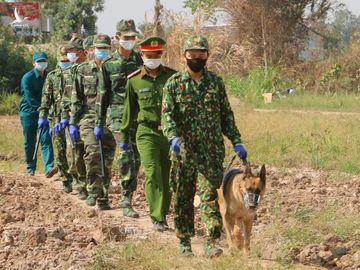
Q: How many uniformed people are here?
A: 8